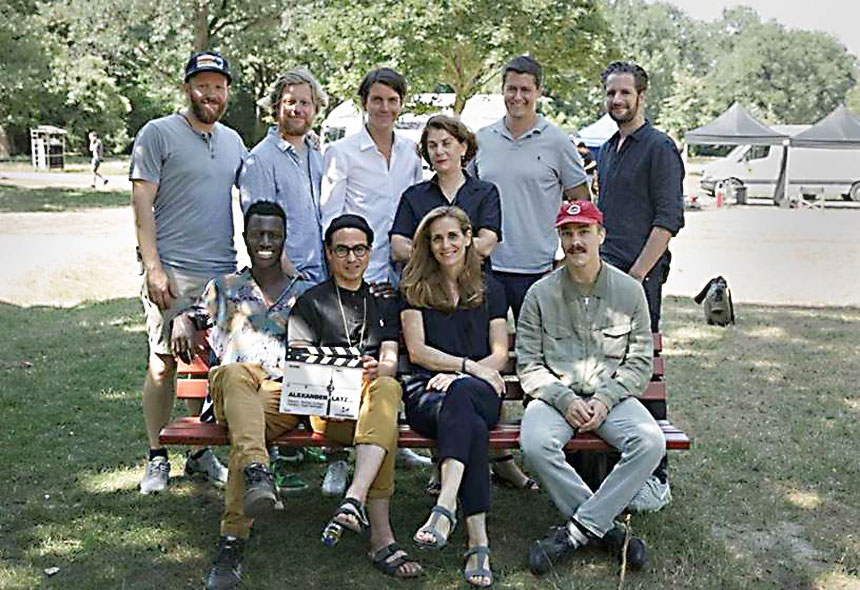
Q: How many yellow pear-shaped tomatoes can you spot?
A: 0